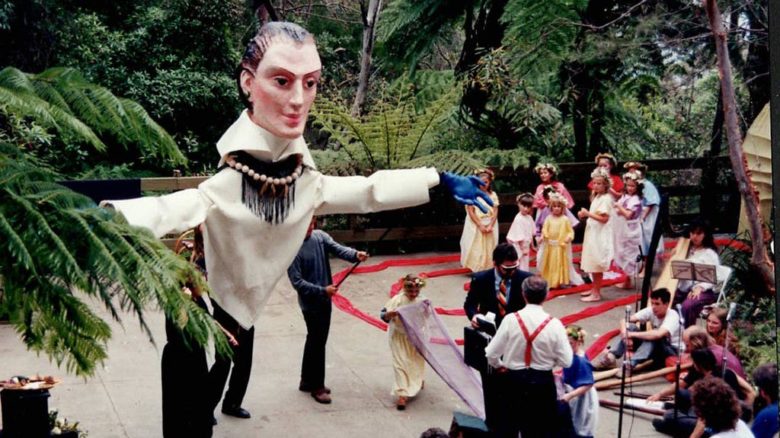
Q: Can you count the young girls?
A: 11